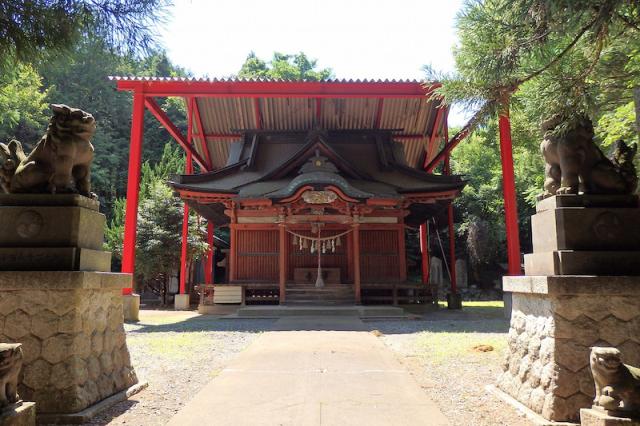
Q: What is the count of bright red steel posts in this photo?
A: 6